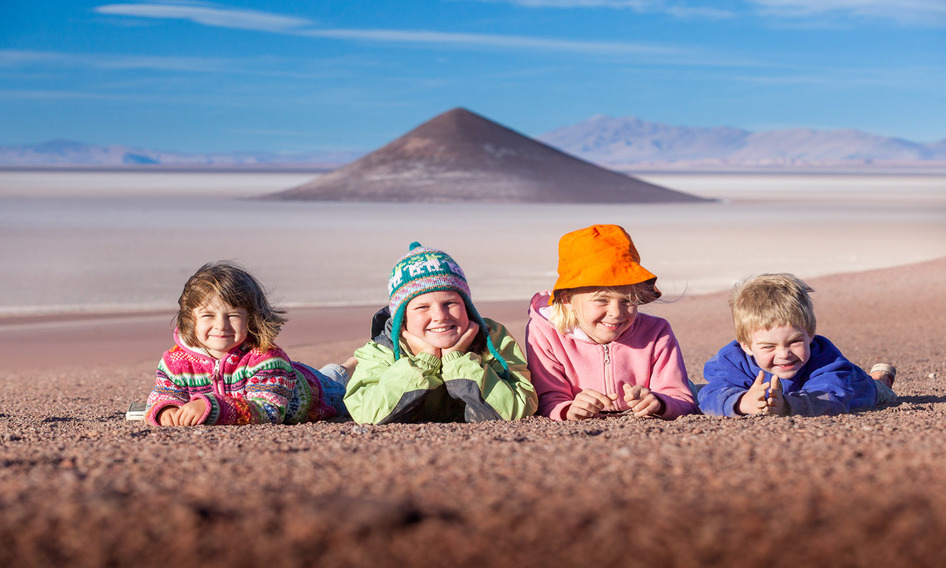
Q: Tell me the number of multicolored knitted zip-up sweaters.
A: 1